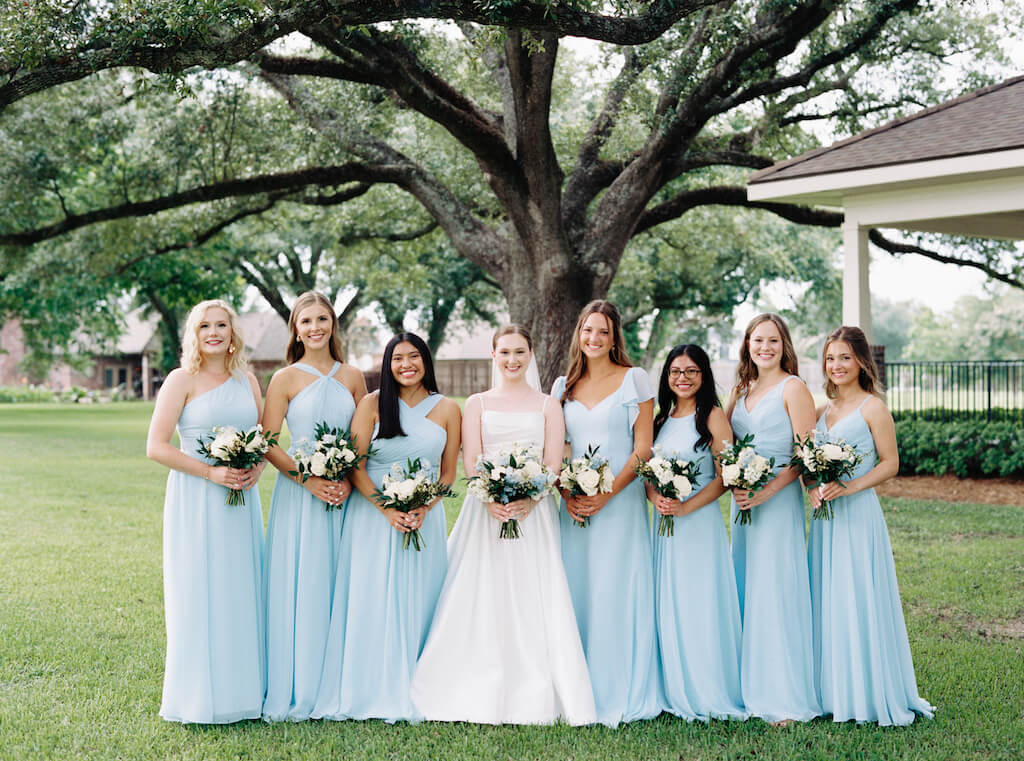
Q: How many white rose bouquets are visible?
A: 8